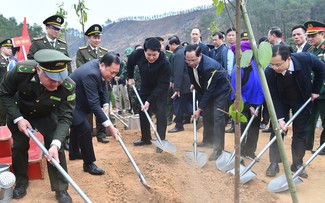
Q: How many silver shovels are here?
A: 7